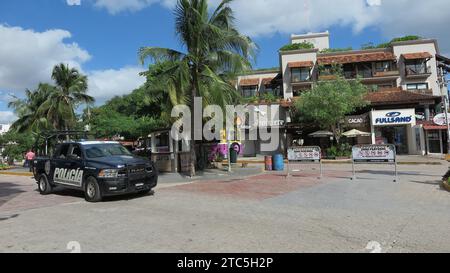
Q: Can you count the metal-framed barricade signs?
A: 2